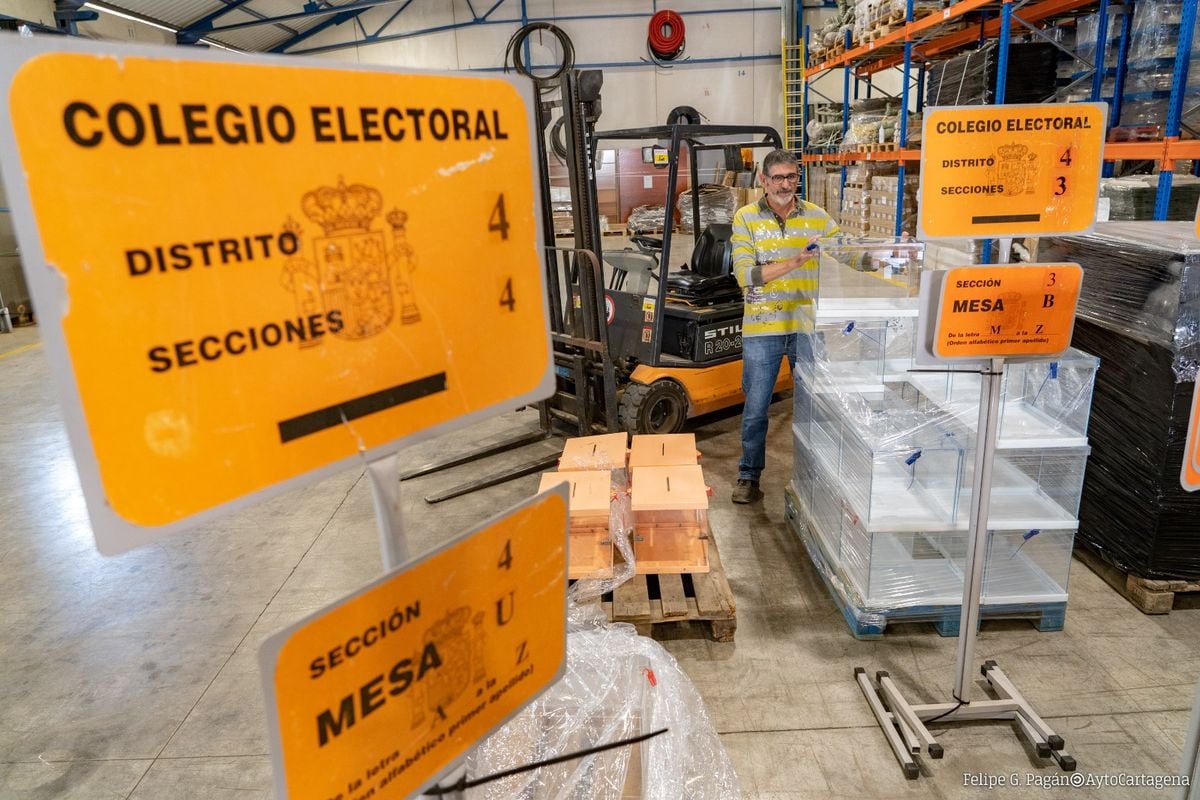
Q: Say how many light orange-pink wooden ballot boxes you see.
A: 4